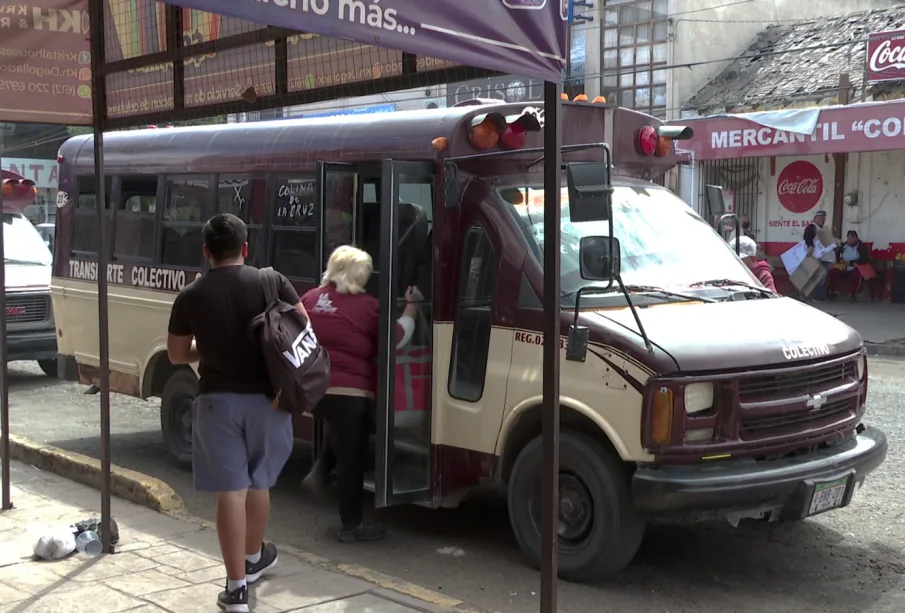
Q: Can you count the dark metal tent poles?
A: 3